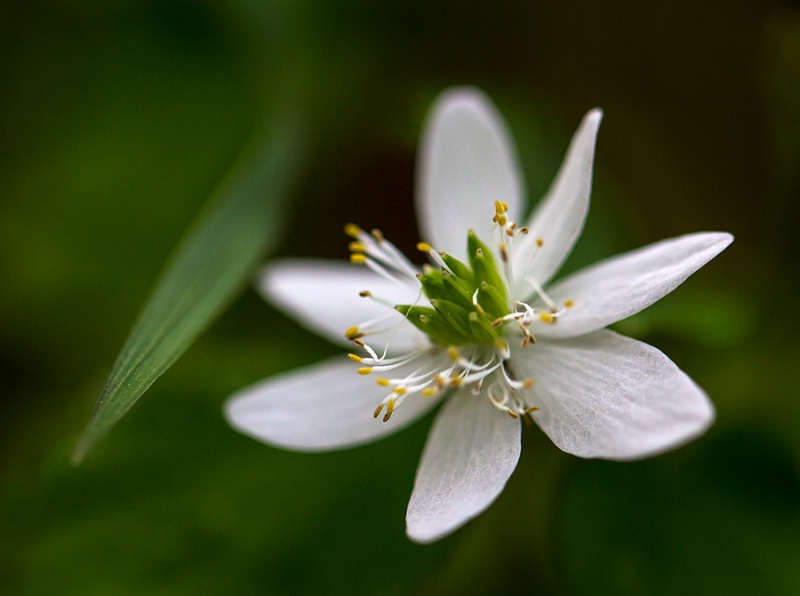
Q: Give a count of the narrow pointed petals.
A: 7